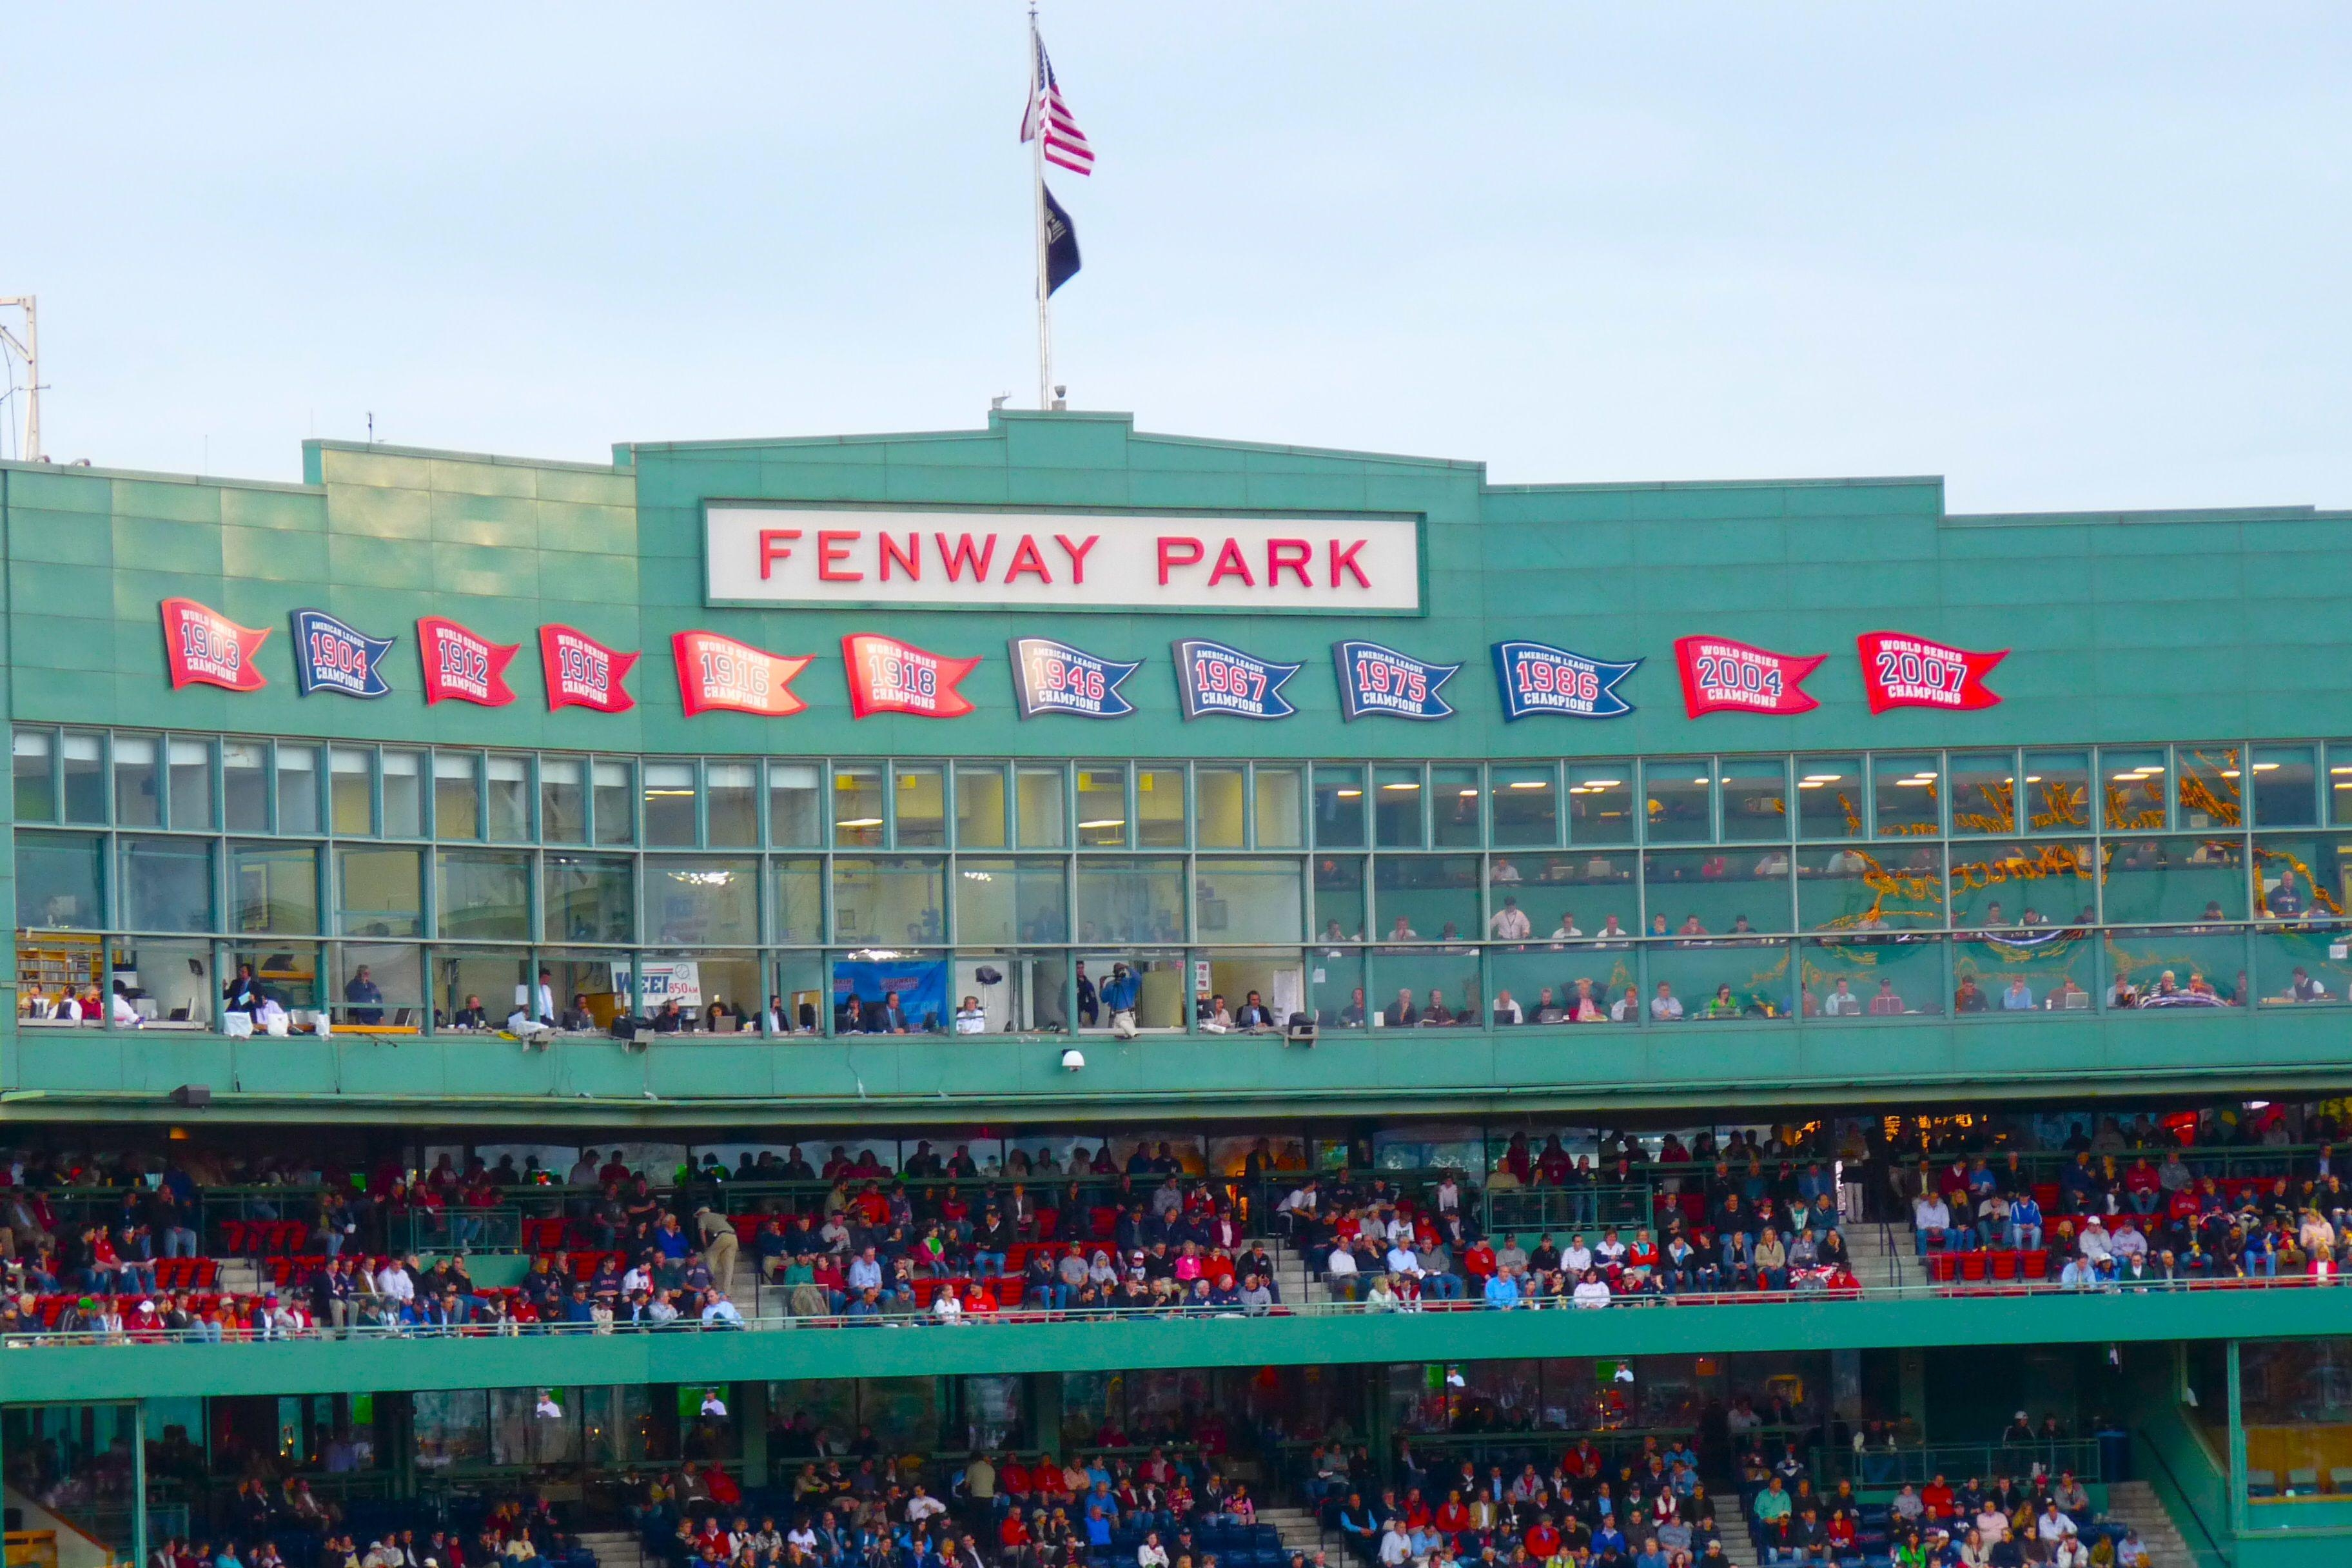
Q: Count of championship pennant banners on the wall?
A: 12